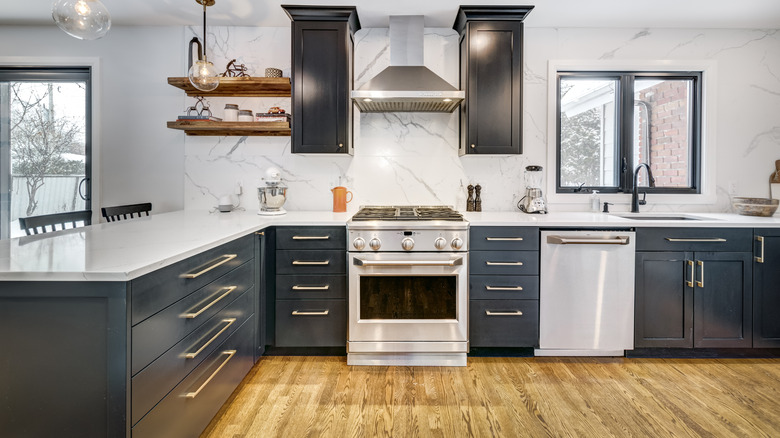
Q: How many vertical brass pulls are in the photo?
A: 3